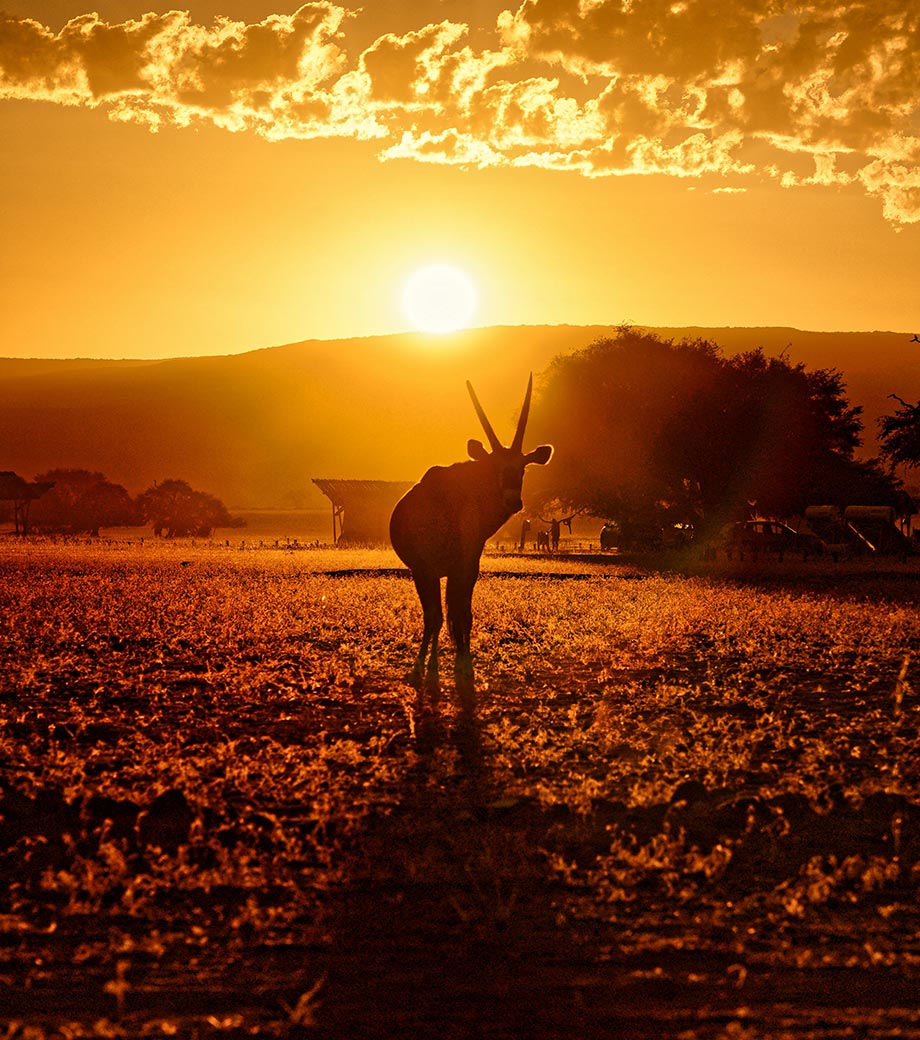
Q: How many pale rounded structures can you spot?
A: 2